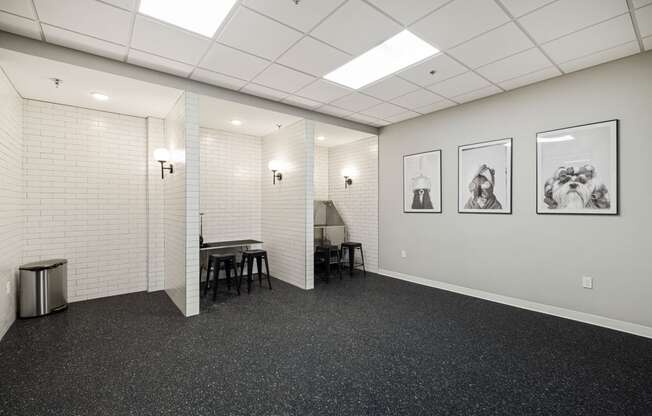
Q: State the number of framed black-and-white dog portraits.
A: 3